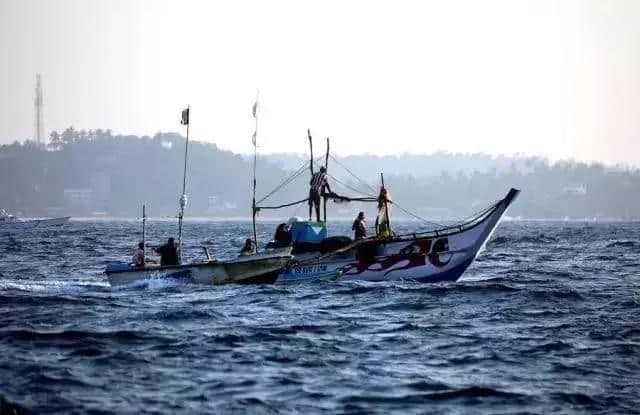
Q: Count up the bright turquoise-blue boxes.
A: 1